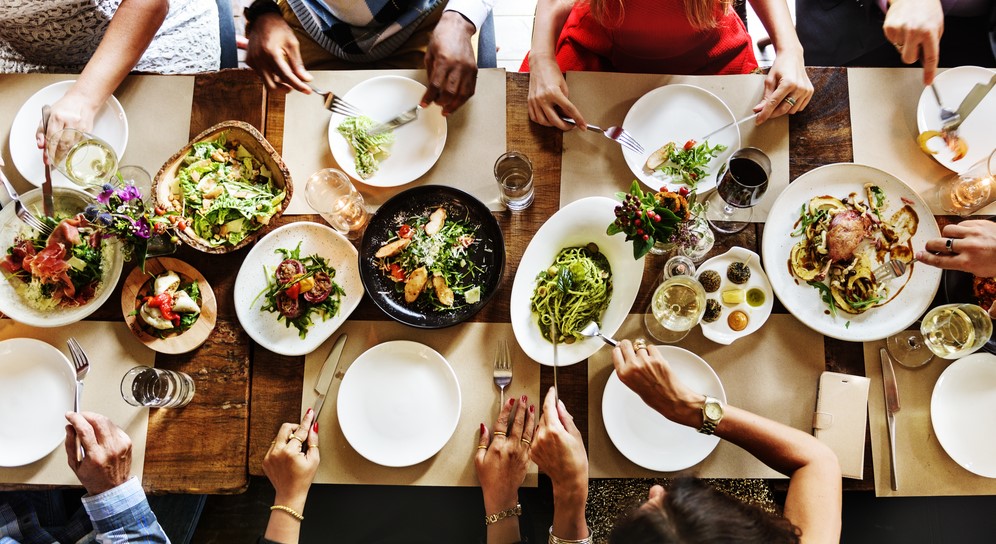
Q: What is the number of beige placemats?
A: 8